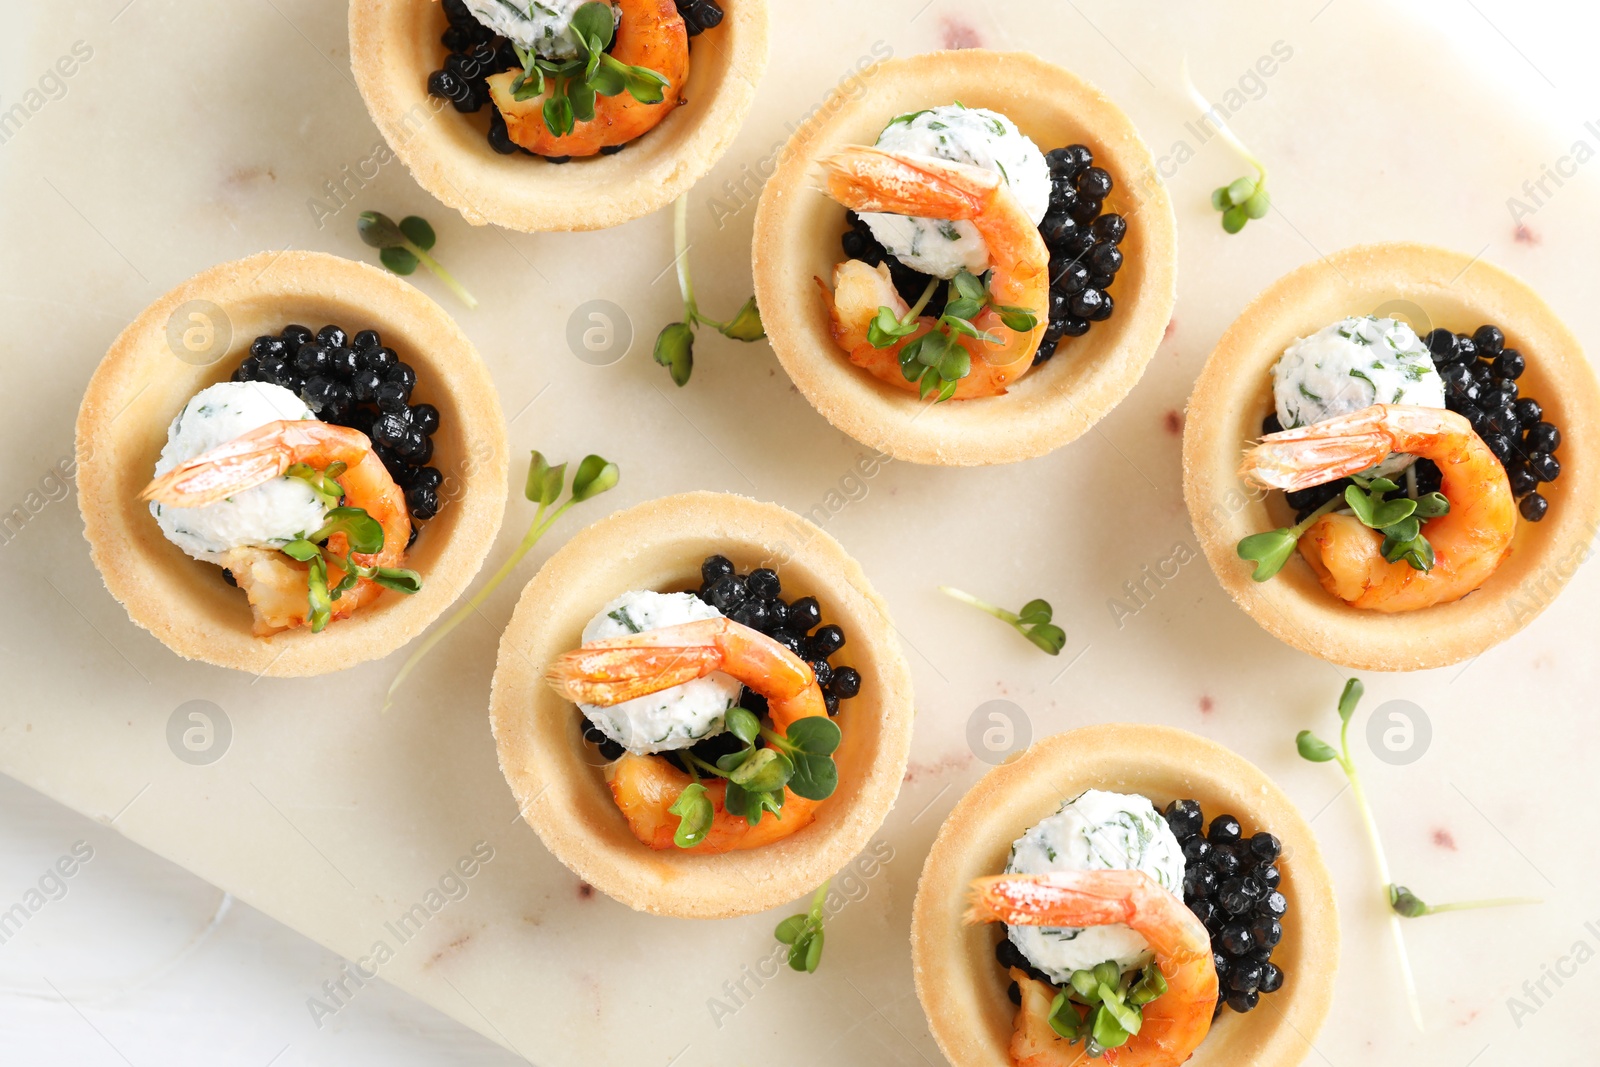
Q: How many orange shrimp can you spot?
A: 6